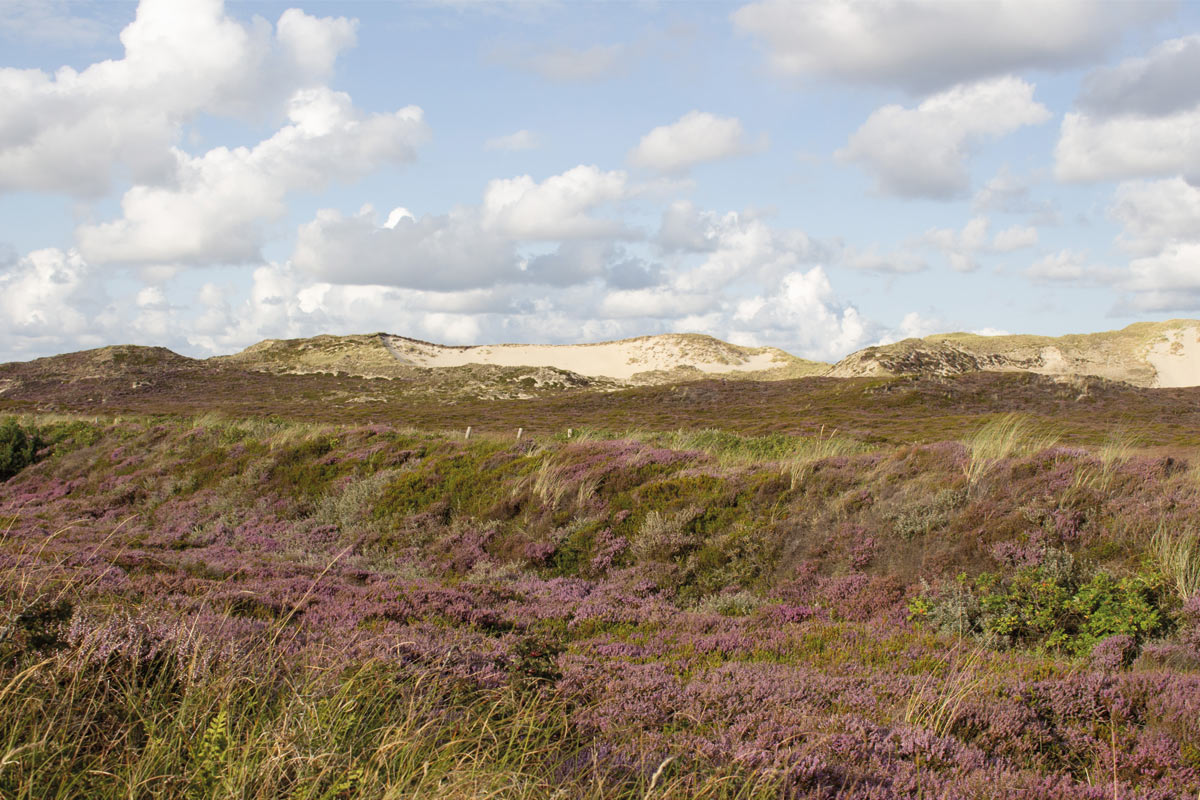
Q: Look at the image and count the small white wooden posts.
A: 3